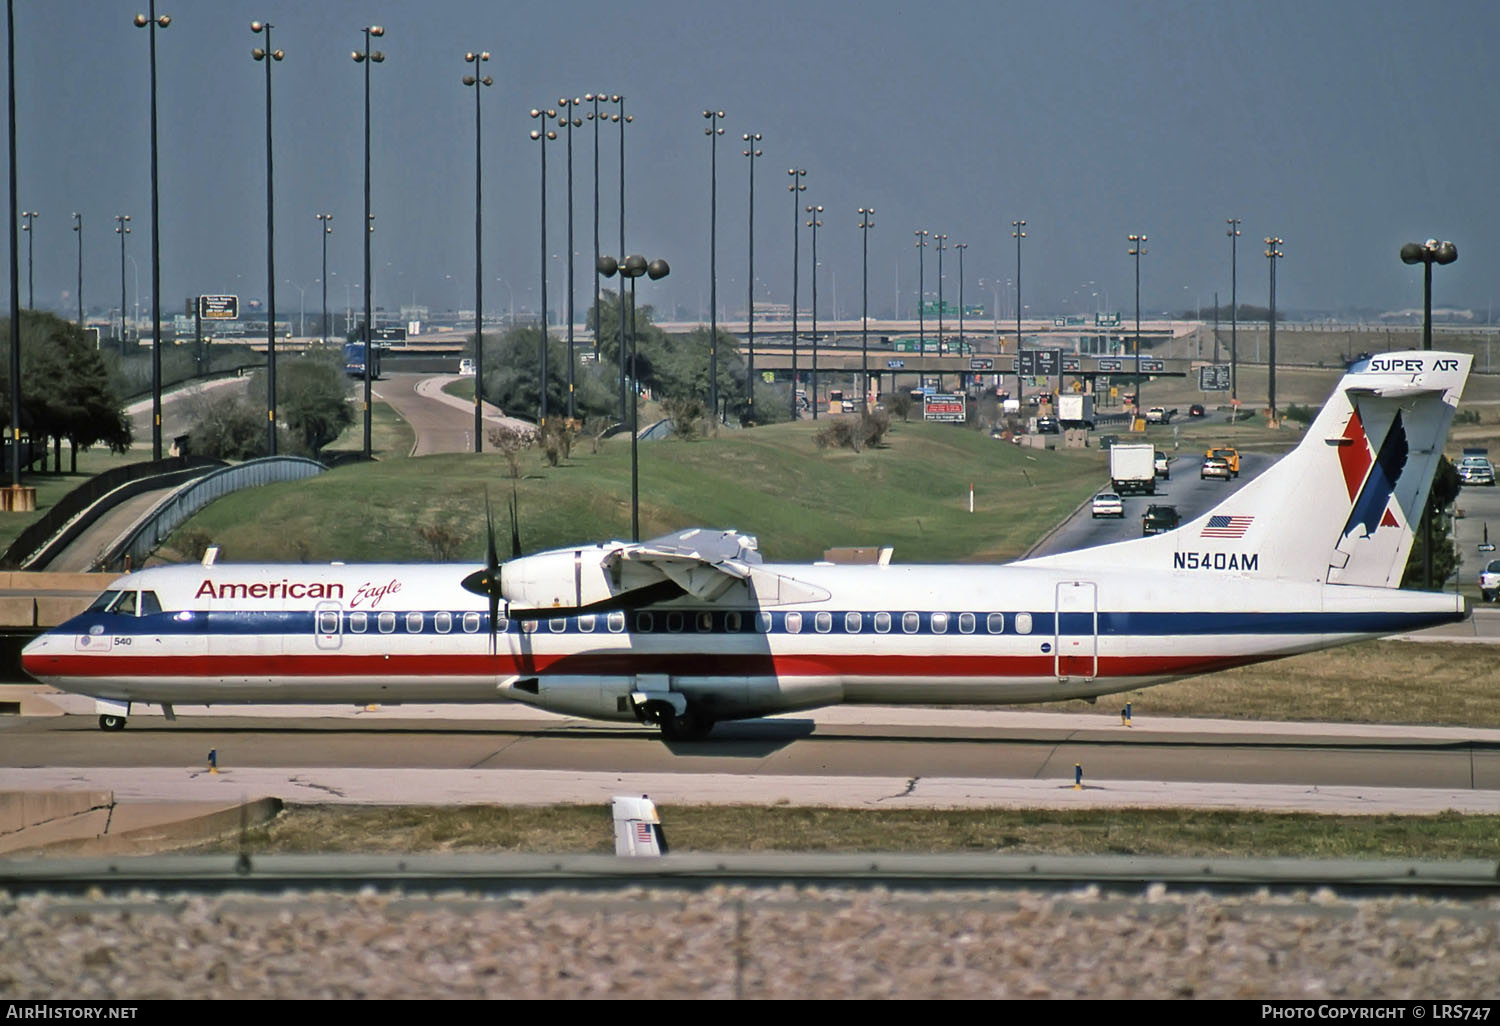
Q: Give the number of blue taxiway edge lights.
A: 3